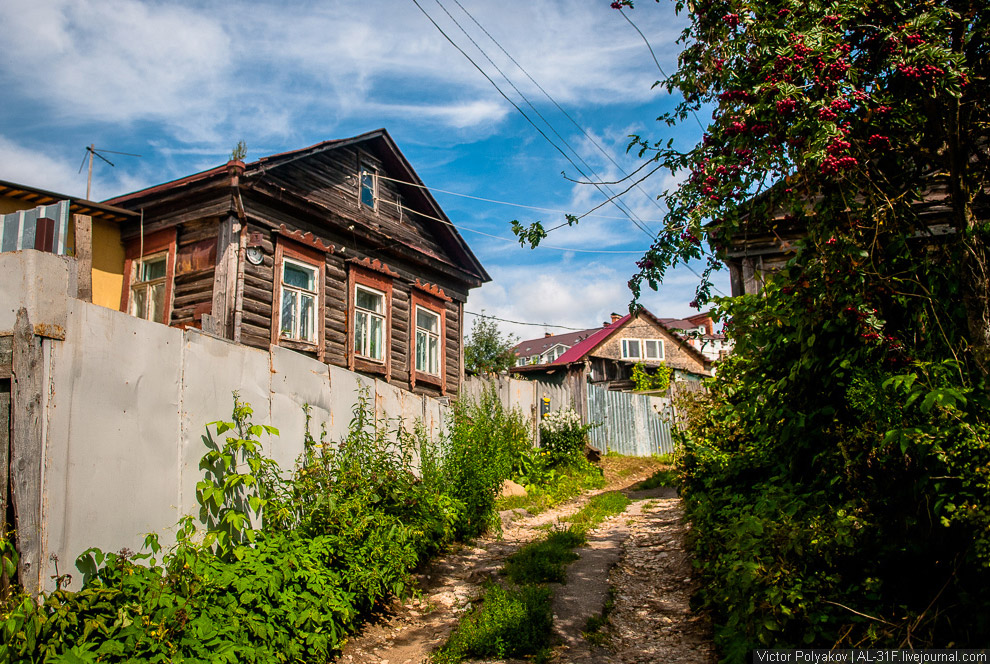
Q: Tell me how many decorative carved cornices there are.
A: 3